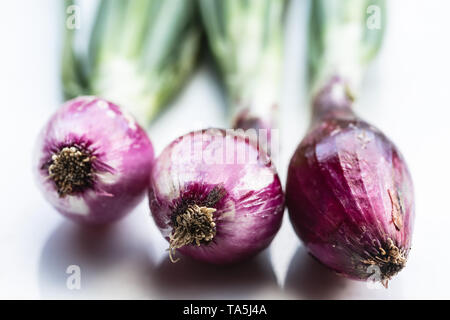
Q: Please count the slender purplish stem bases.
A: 2